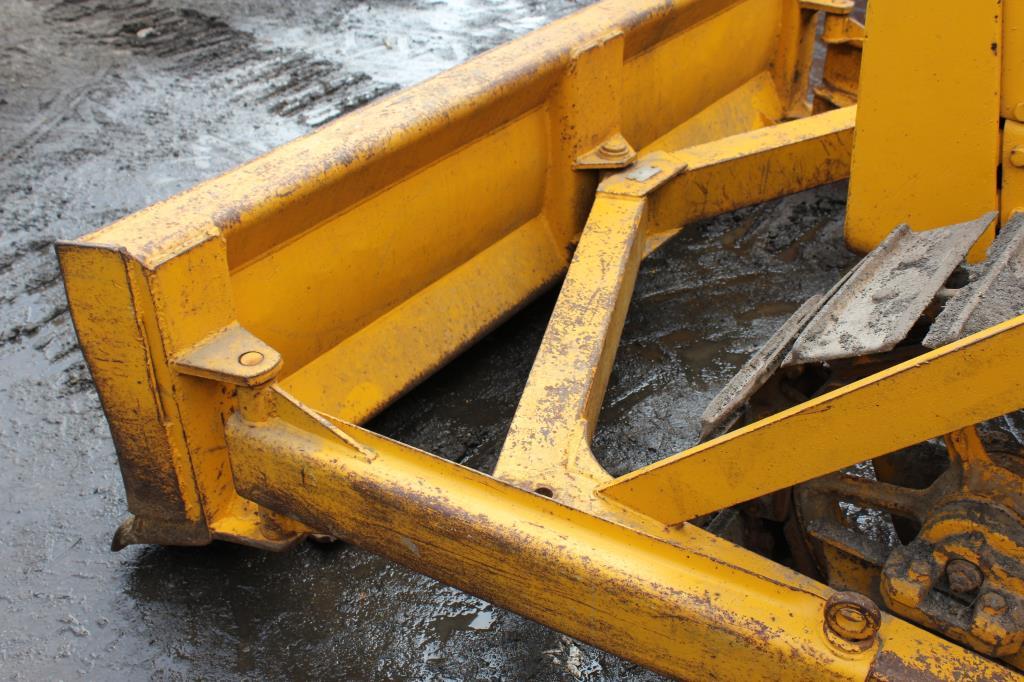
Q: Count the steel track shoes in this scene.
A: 3